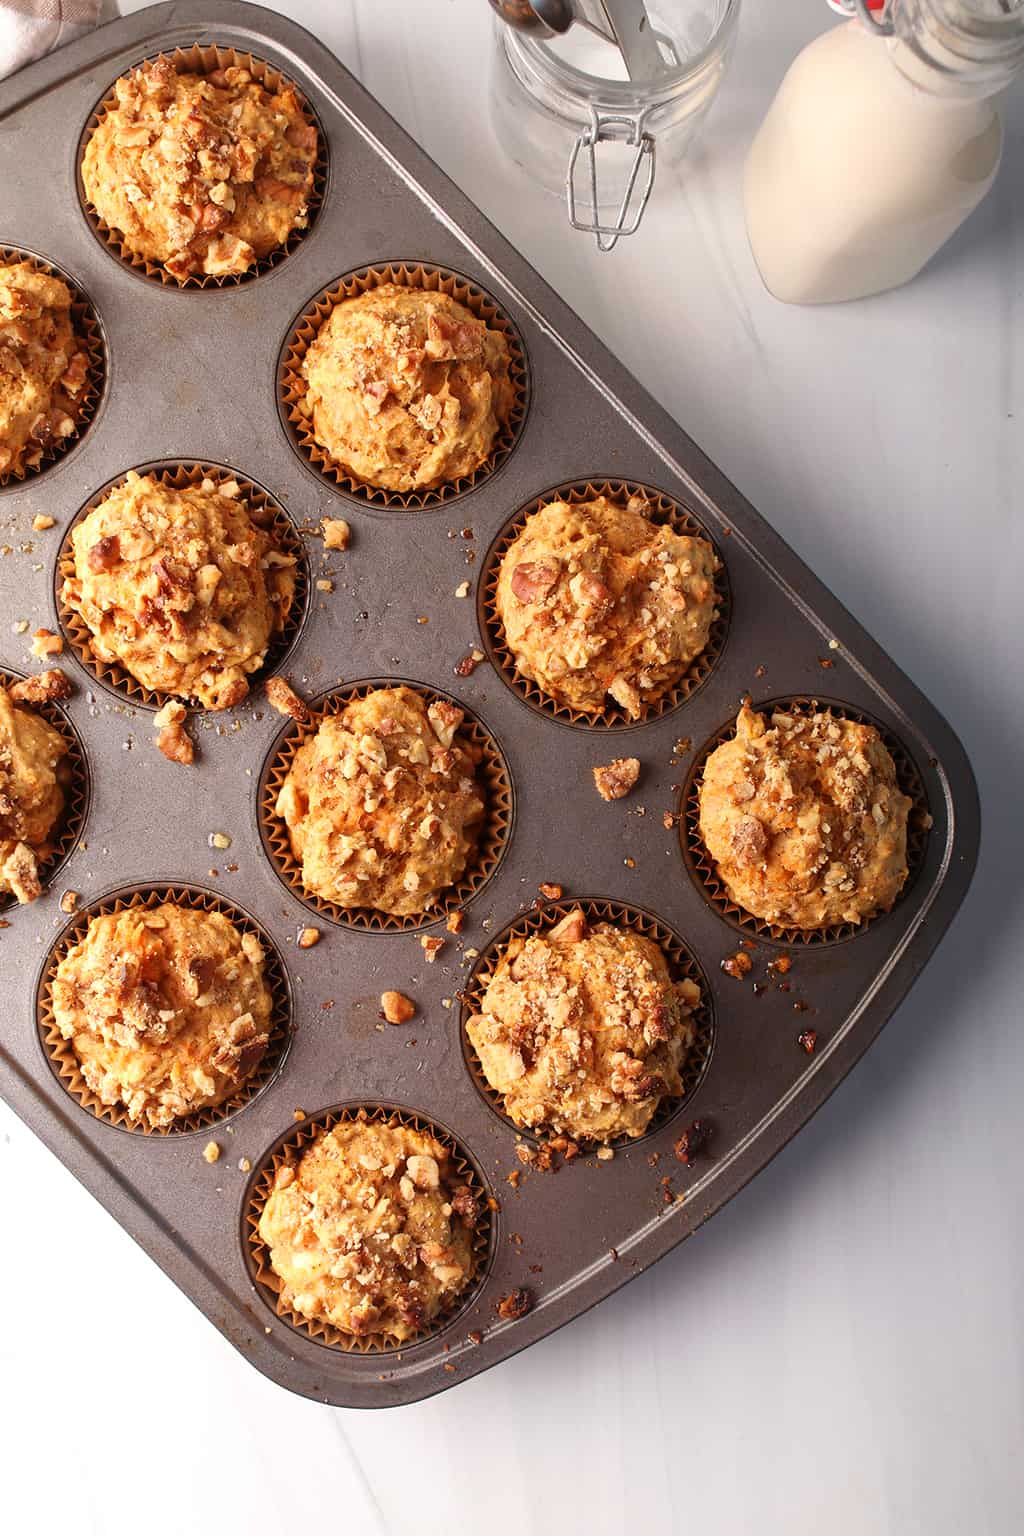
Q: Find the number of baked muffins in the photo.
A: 11